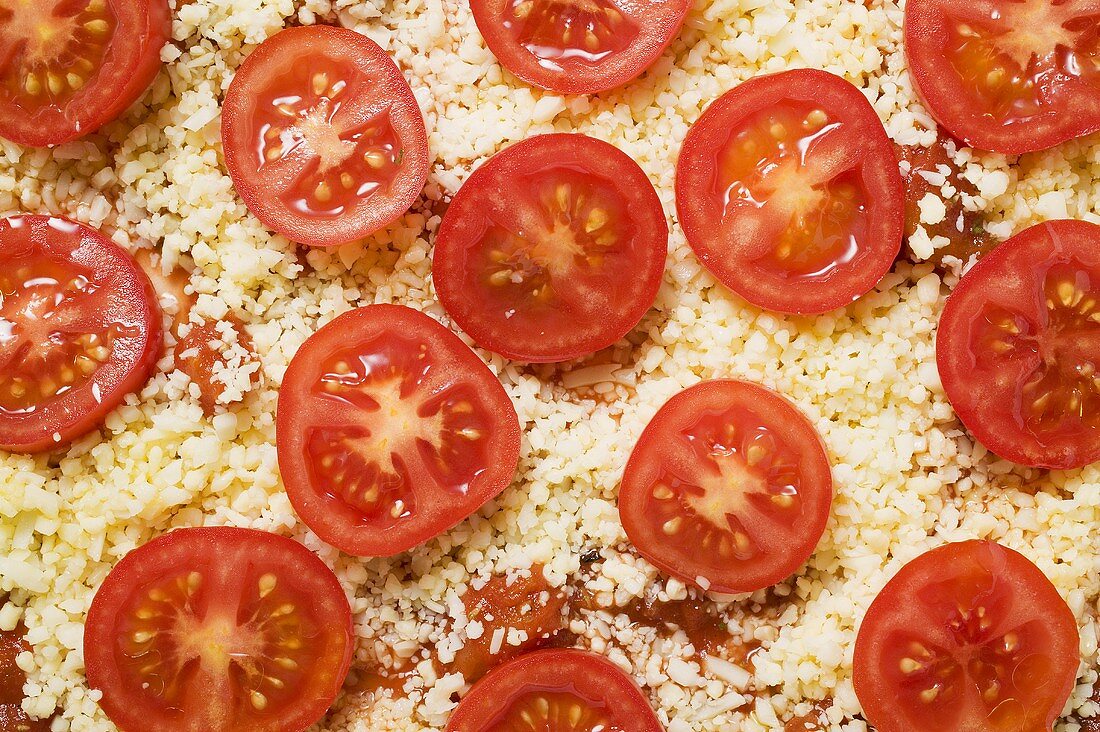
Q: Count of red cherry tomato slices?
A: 13